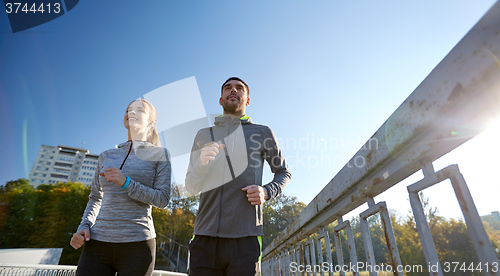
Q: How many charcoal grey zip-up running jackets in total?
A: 1